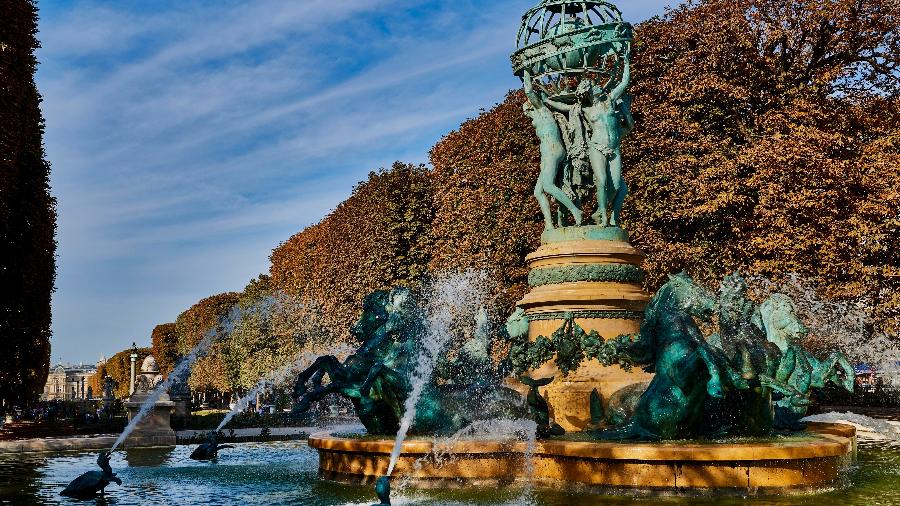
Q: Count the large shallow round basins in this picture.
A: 1